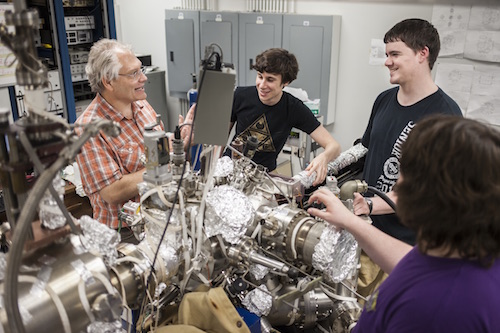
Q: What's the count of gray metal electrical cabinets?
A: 4